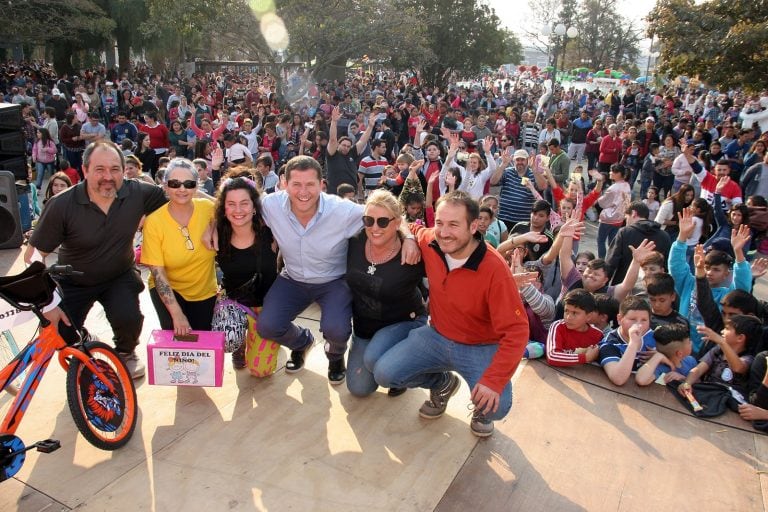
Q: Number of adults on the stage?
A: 6